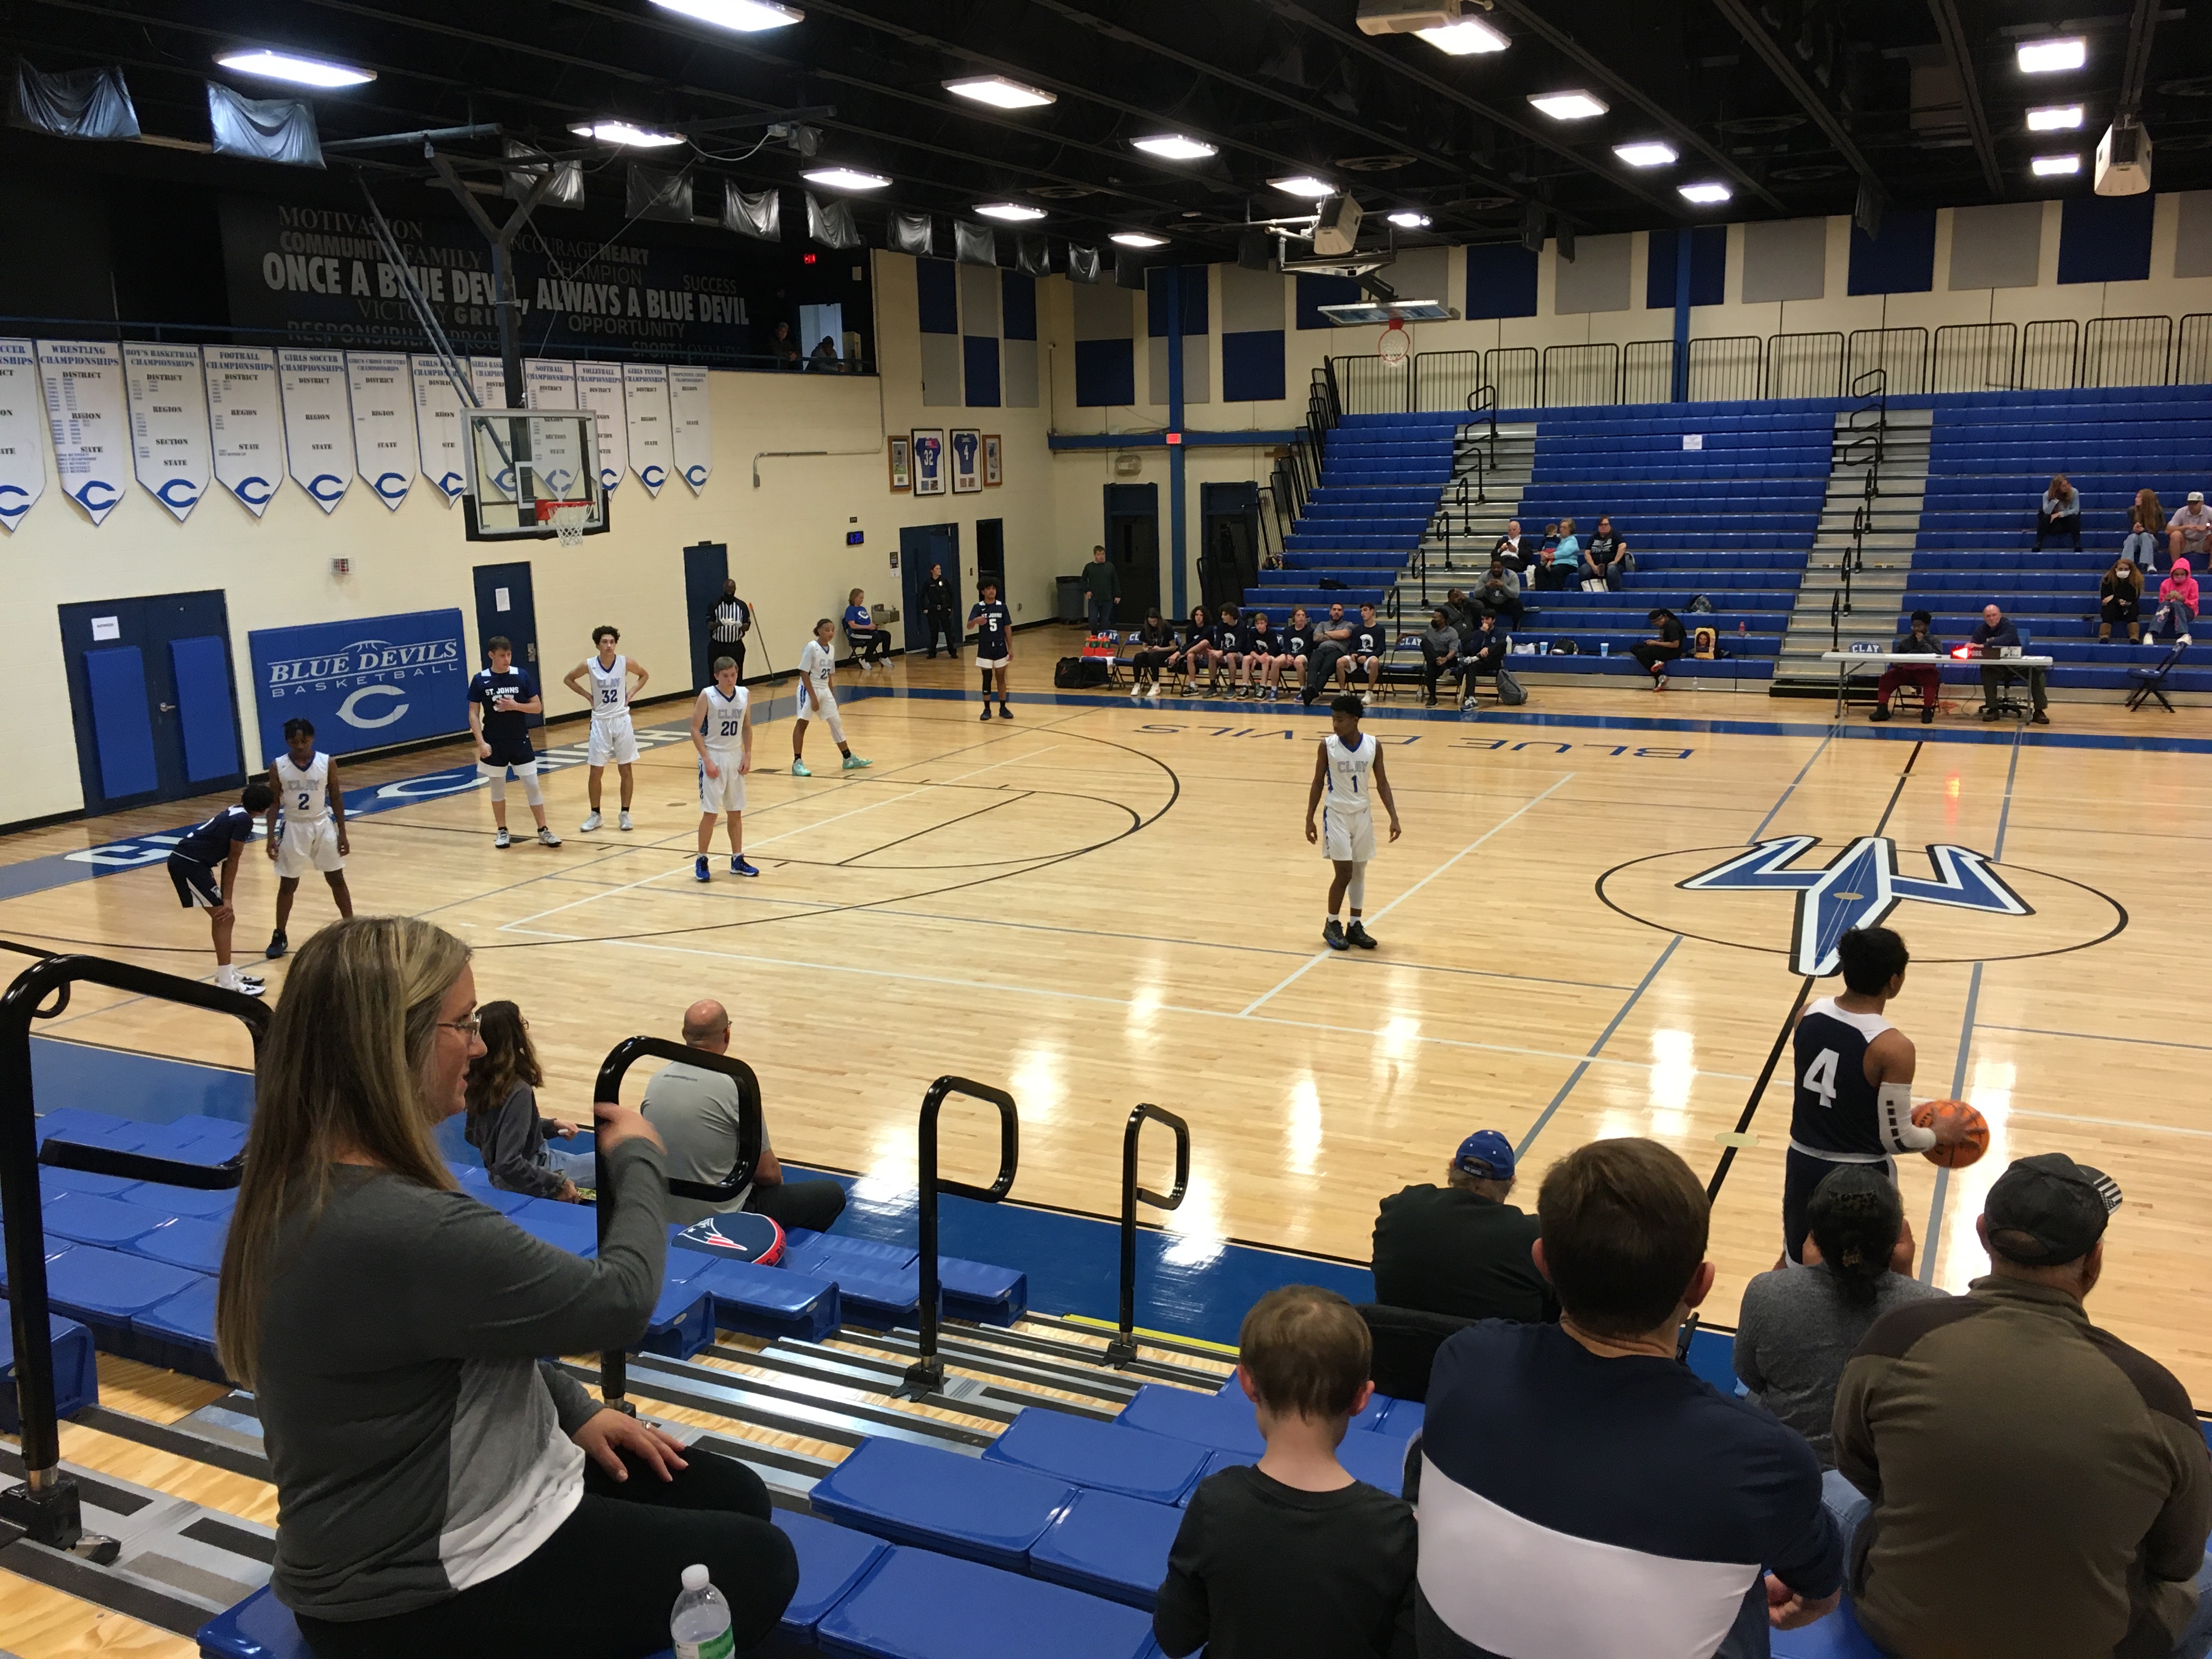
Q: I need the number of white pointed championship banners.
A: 12